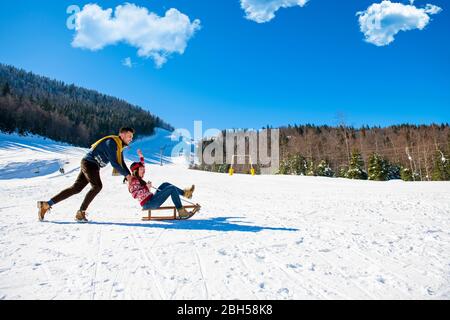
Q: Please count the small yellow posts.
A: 2